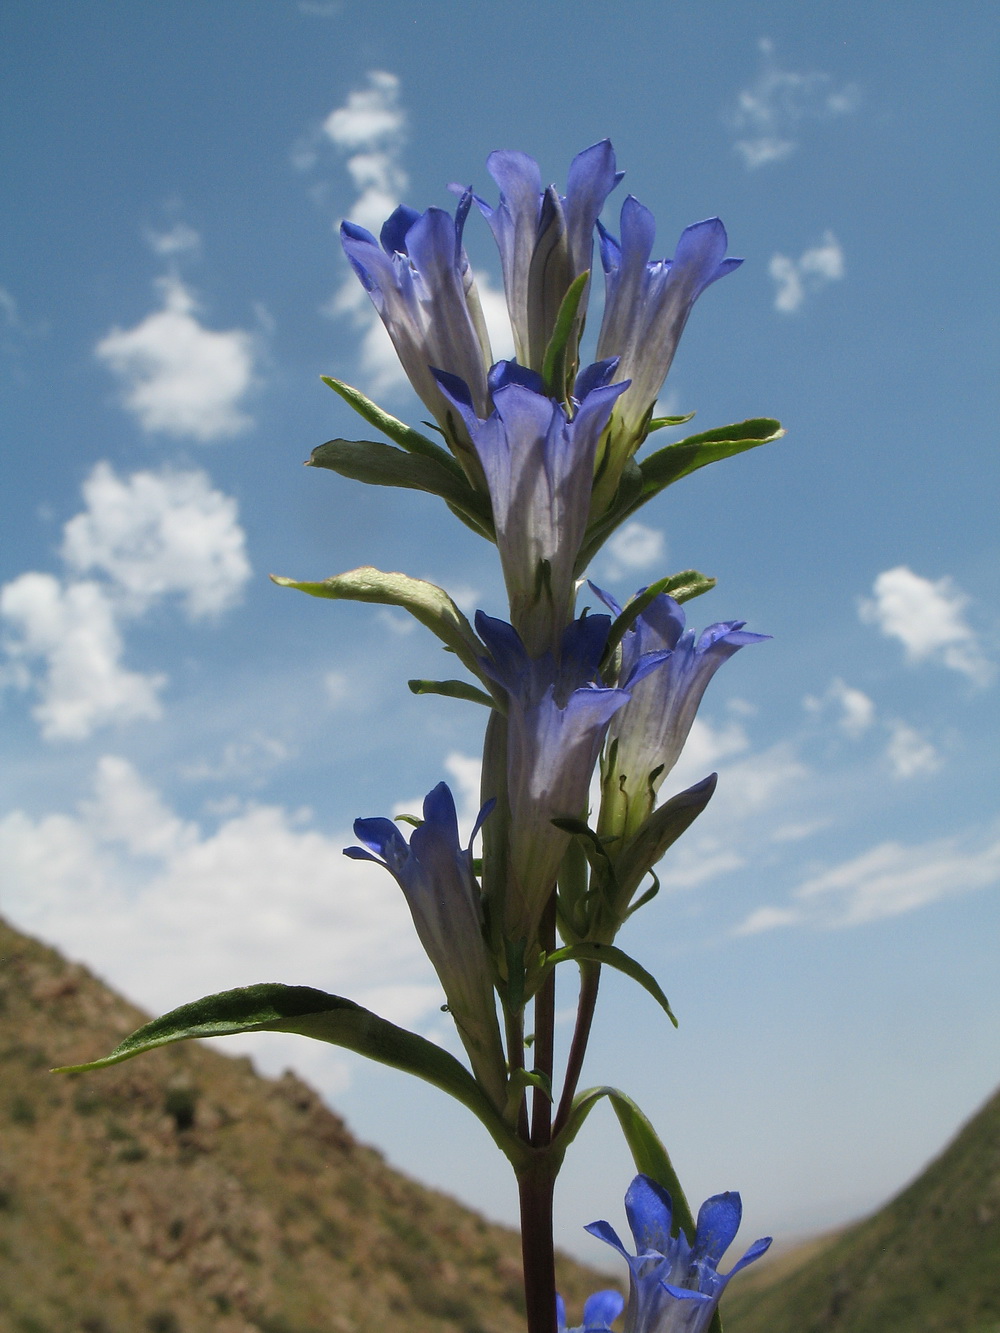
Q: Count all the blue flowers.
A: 9